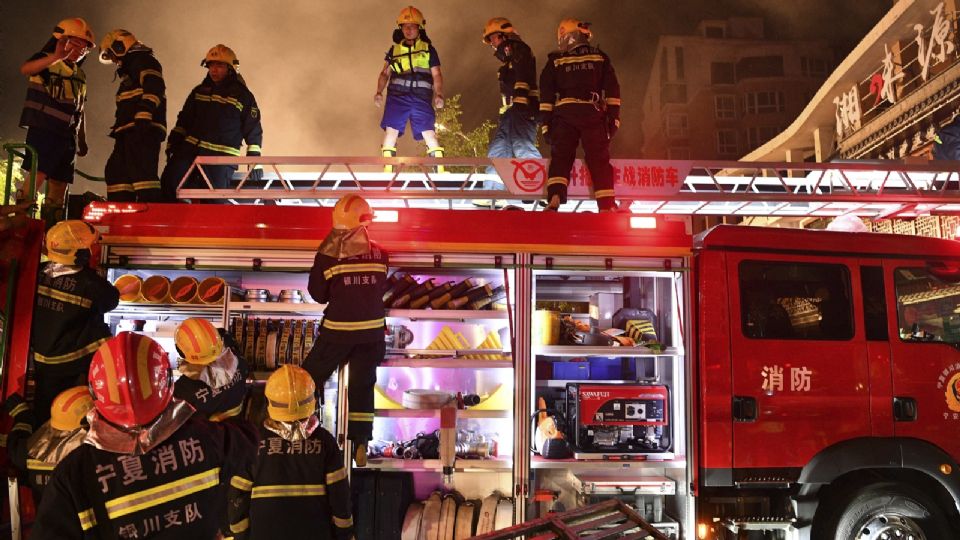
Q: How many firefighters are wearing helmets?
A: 12